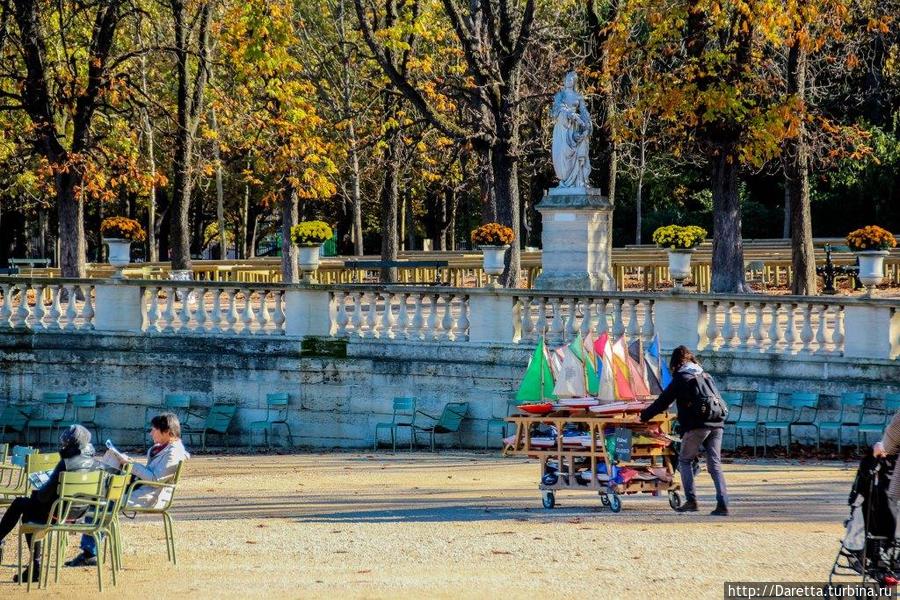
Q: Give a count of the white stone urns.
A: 5